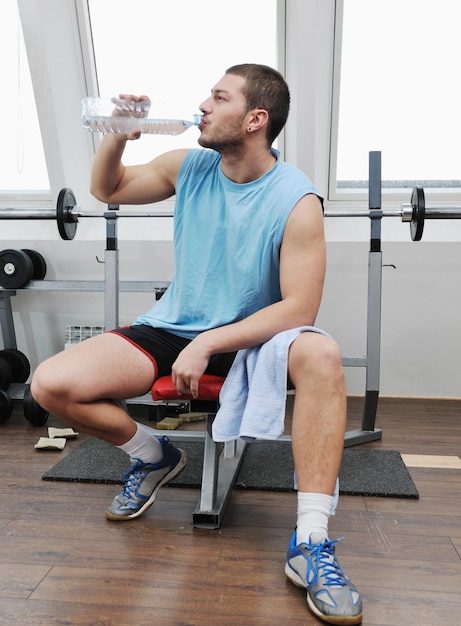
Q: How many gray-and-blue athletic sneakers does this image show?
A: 2